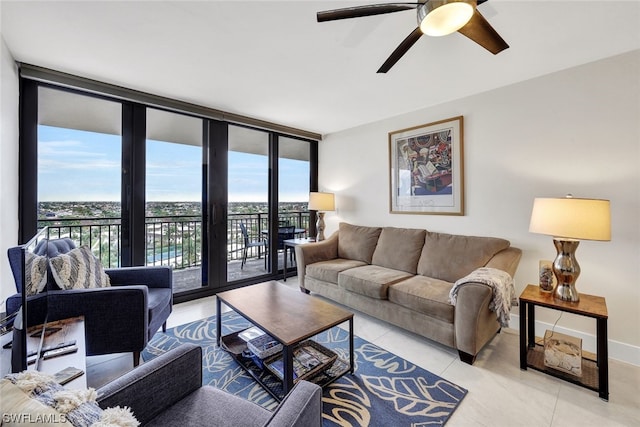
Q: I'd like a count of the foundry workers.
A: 0